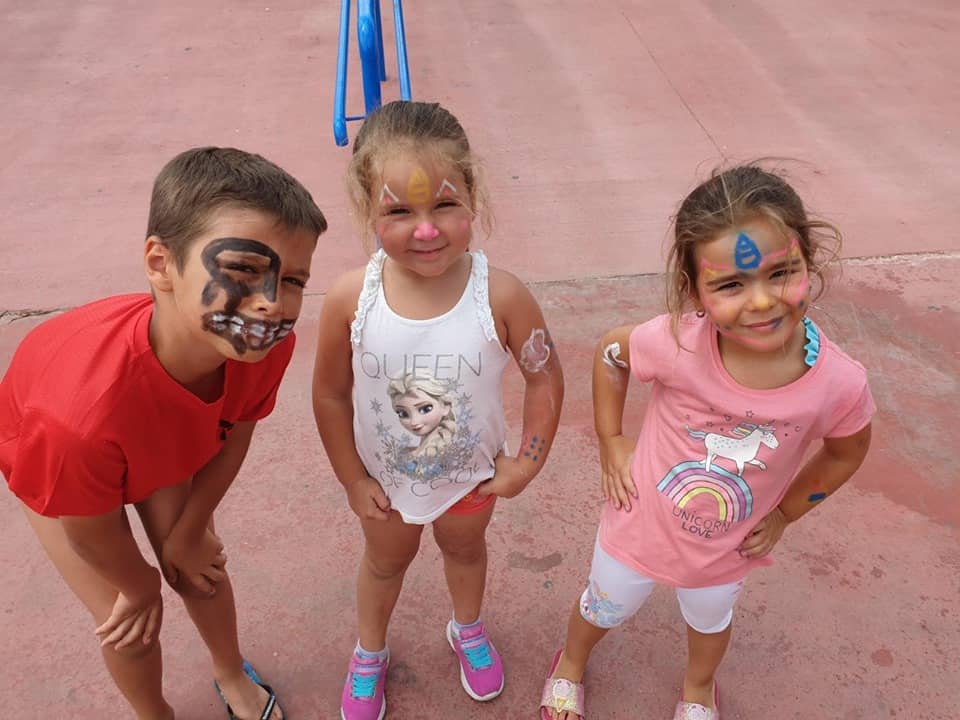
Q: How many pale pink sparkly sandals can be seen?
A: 2